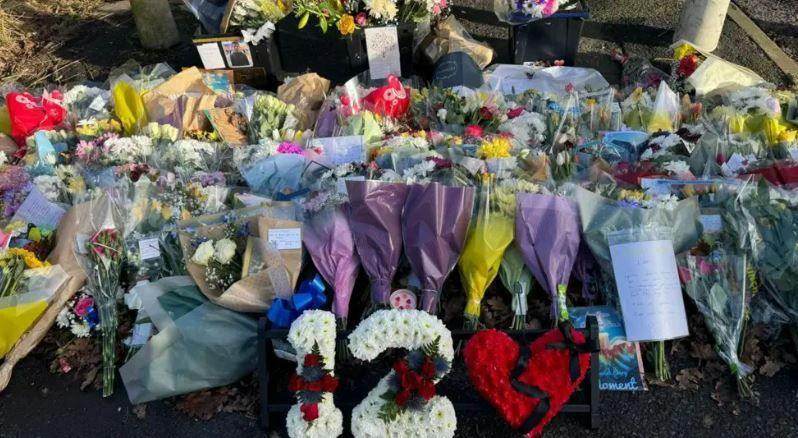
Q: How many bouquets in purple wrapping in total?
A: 4